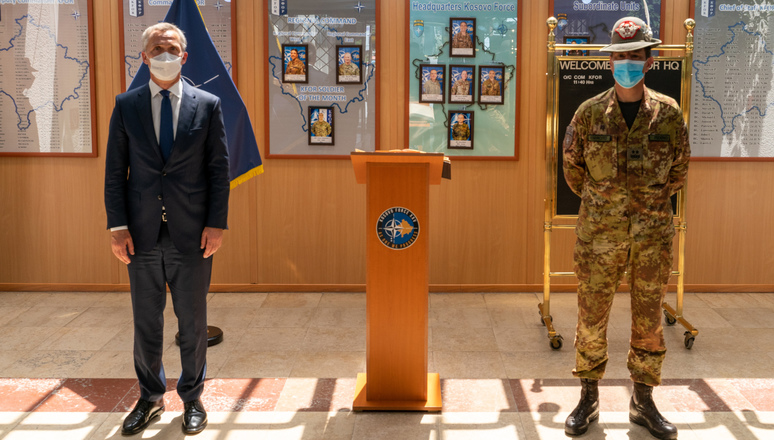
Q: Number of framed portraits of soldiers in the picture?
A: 9